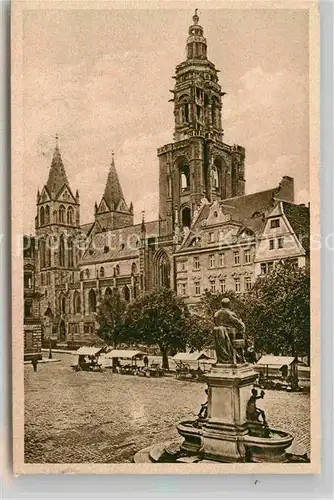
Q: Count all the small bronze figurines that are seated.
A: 2